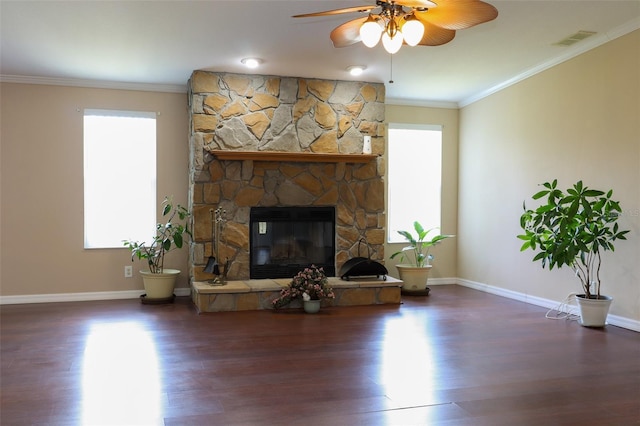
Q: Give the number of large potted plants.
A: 3